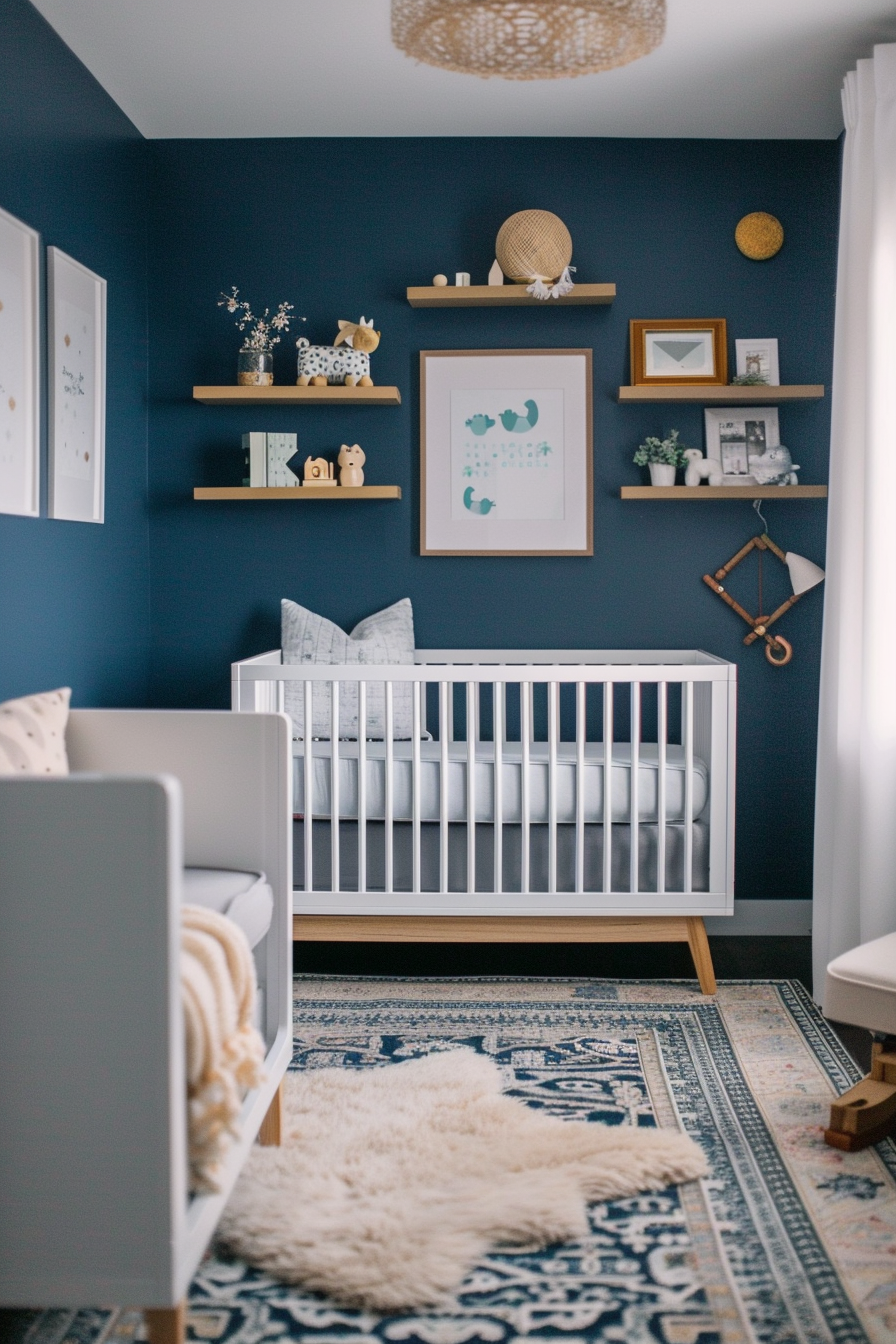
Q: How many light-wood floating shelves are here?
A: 5